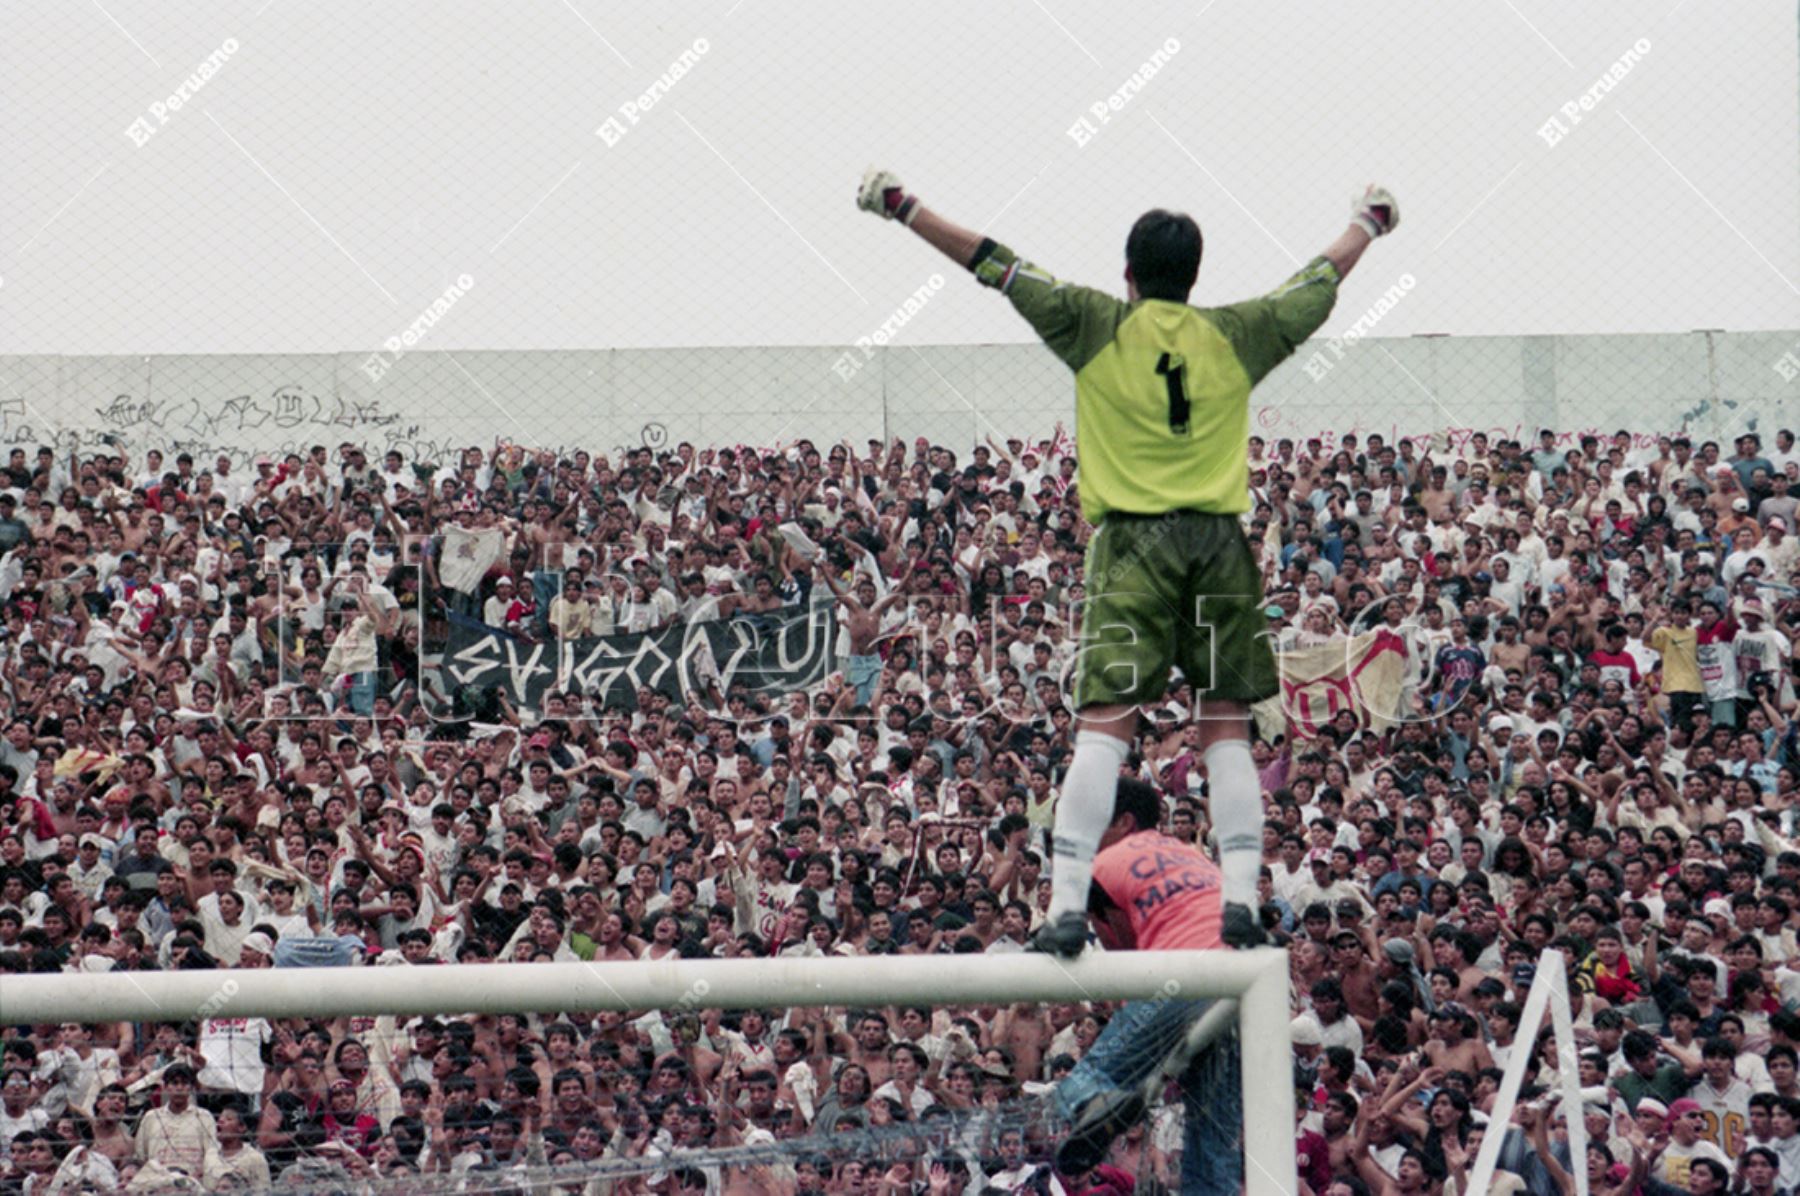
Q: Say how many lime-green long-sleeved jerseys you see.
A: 1